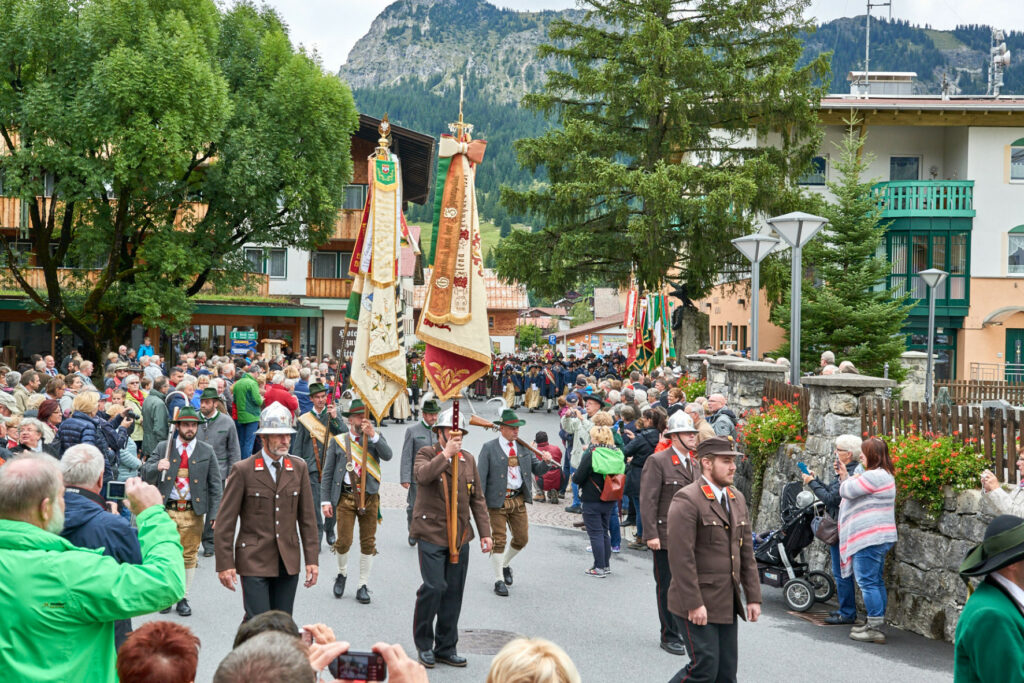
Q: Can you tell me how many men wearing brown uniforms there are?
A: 4